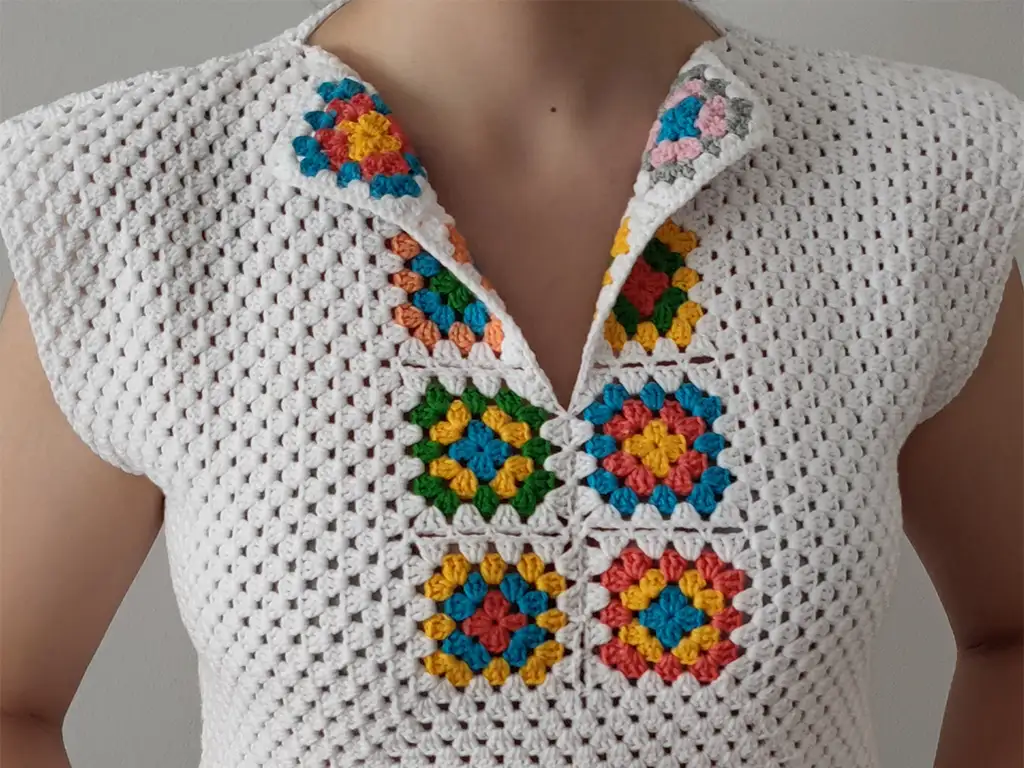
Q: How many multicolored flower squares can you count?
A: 8